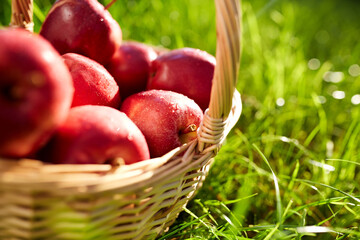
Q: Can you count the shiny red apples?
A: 7